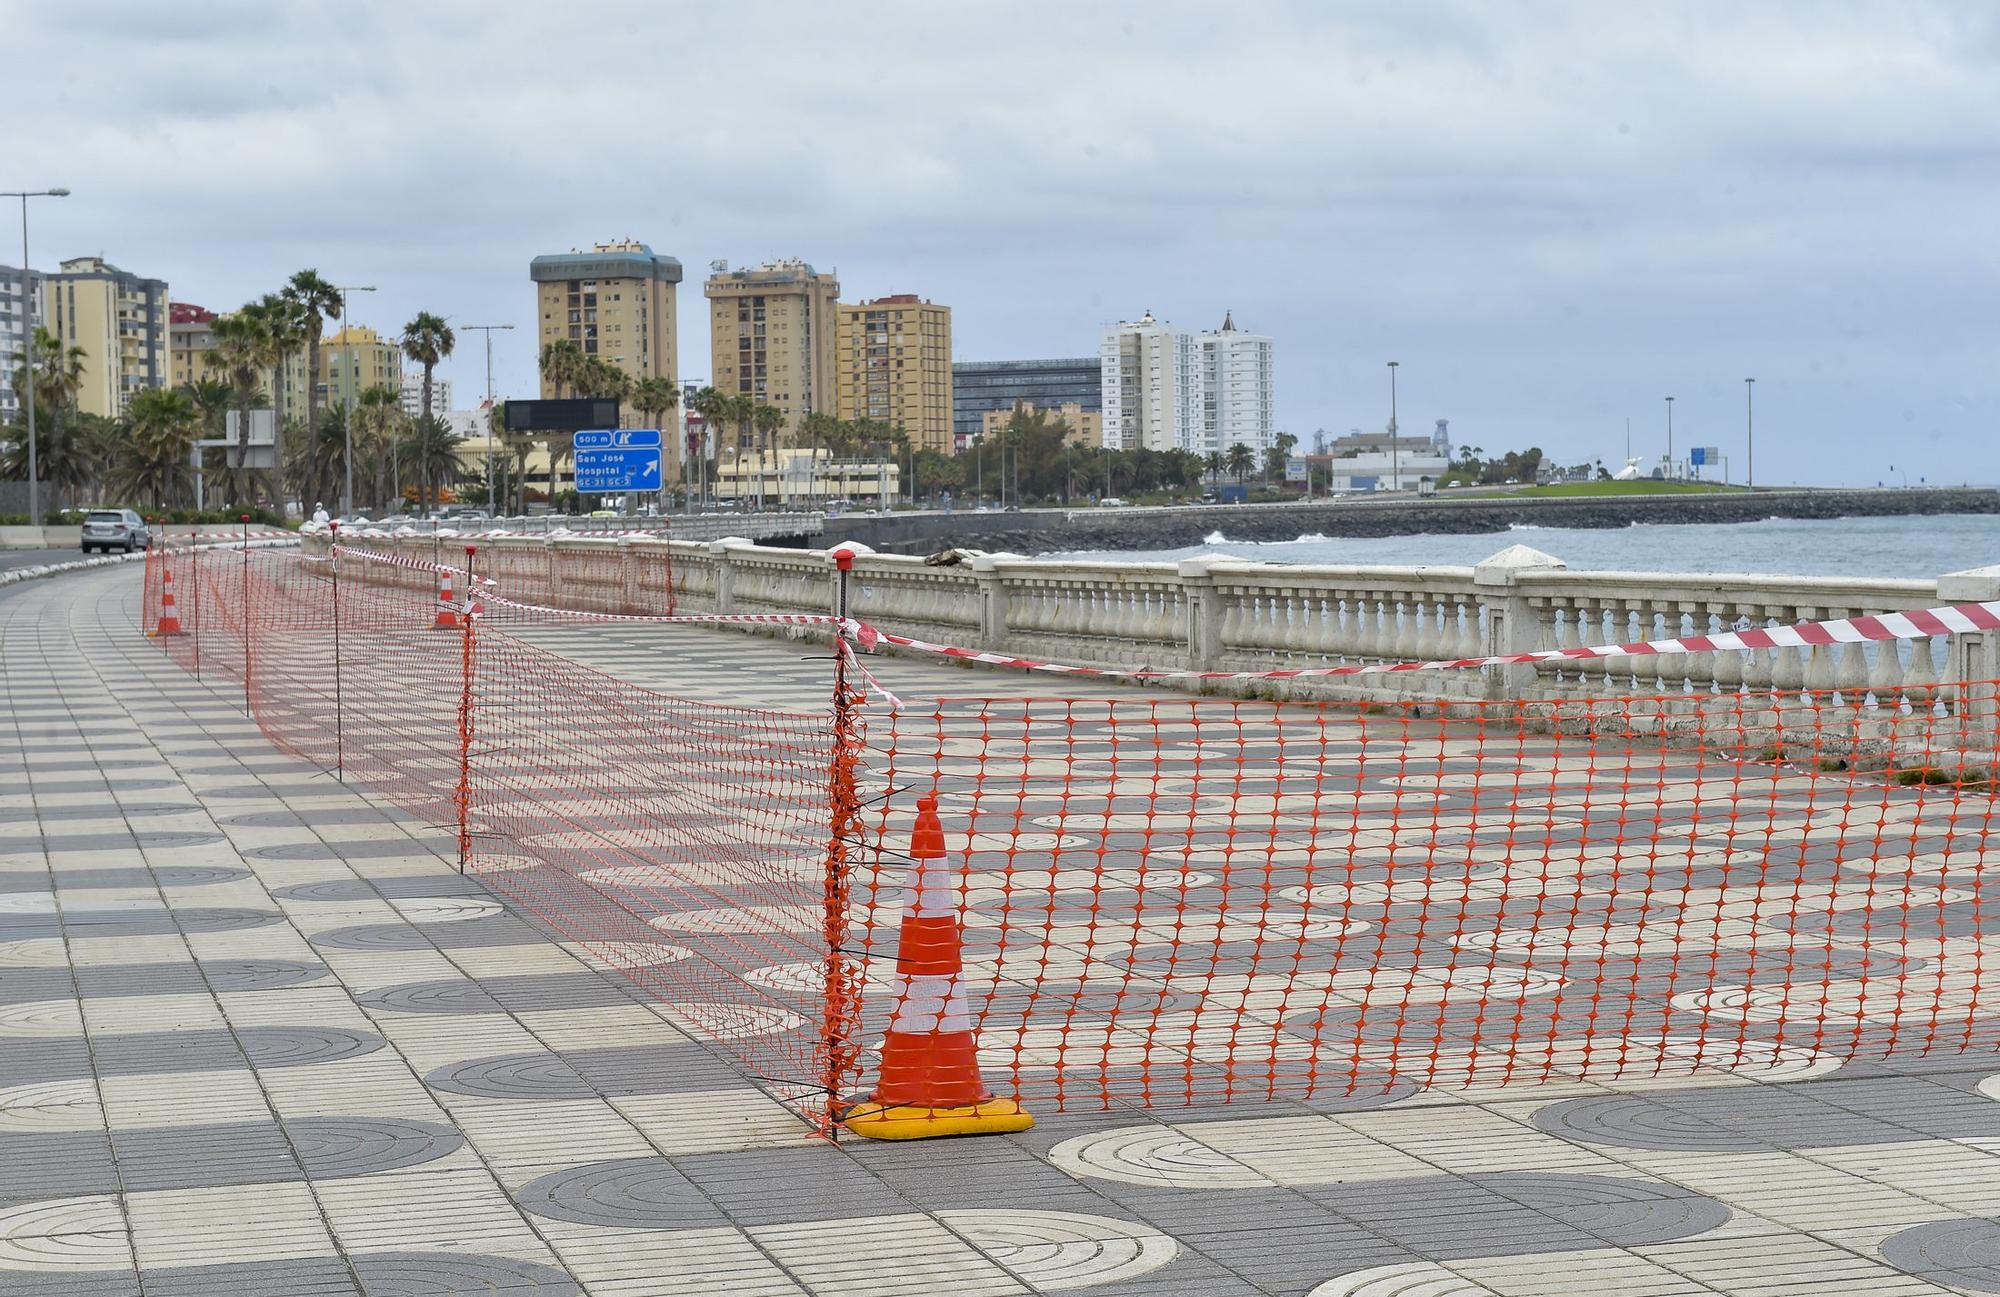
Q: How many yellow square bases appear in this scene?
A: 1